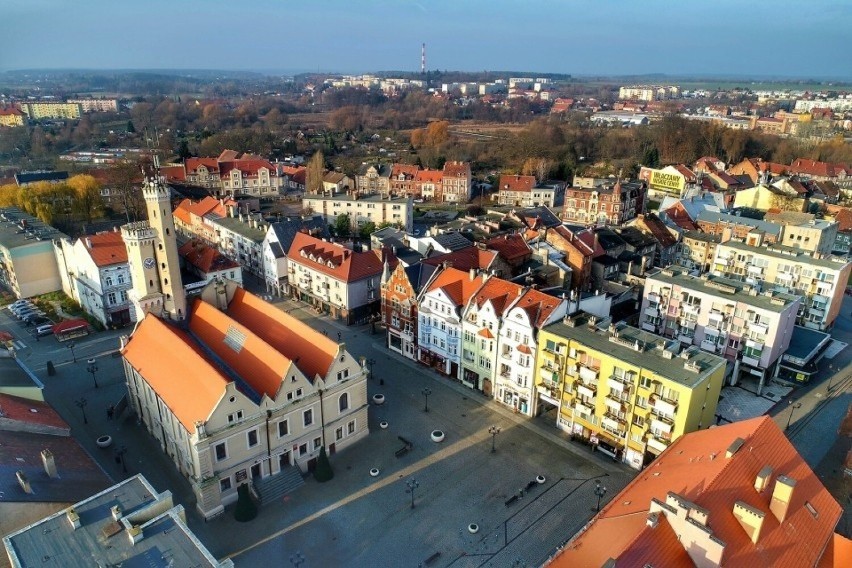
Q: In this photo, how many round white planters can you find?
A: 8